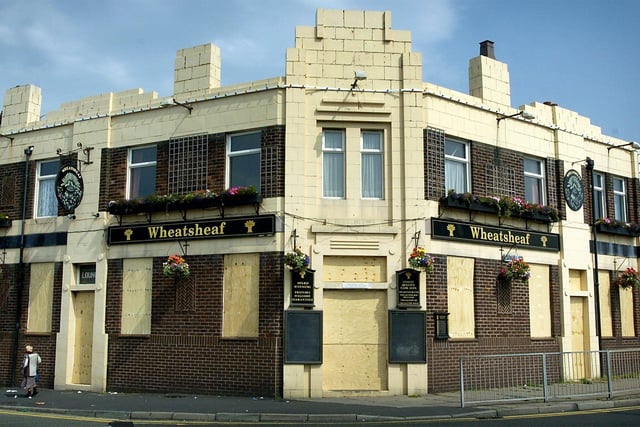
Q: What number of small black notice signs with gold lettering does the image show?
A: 2